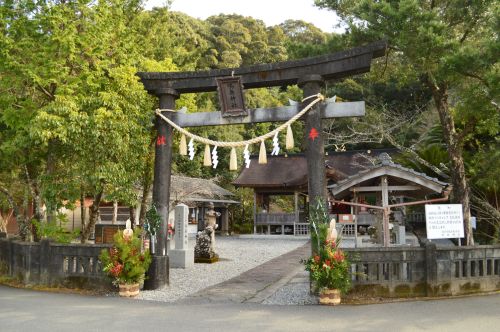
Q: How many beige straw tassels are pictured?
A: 5